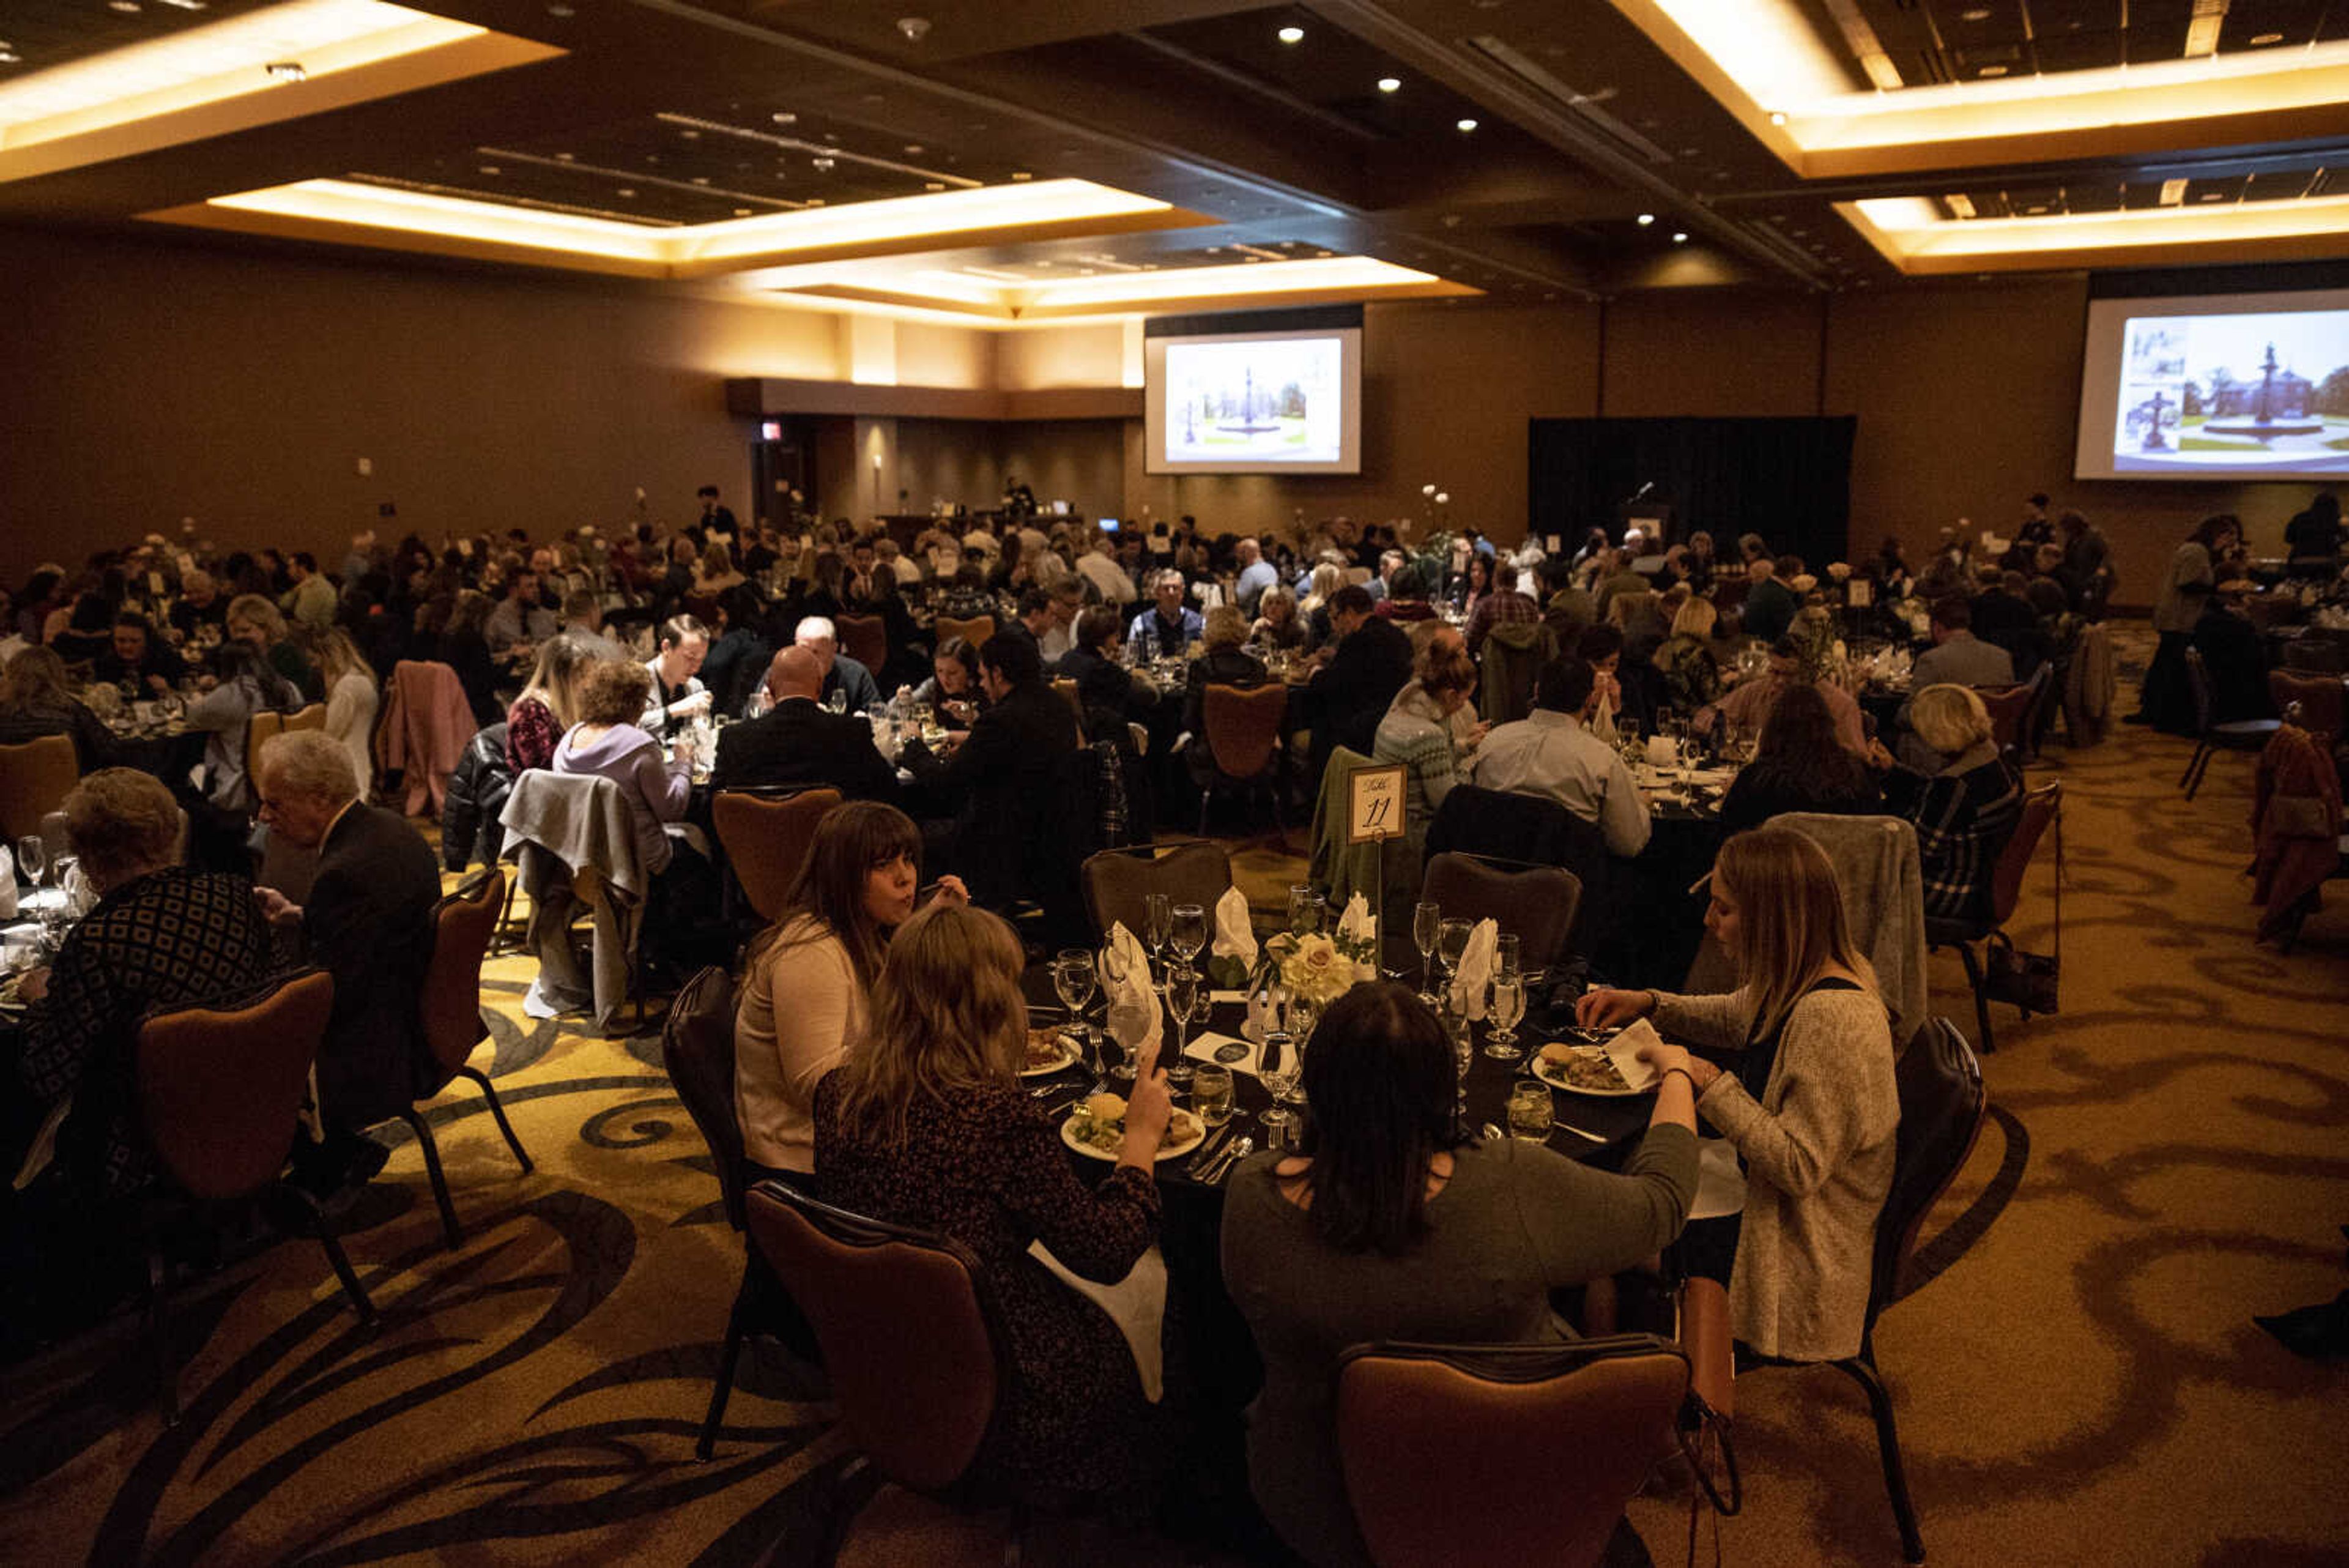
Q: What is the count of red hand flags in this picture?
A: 0